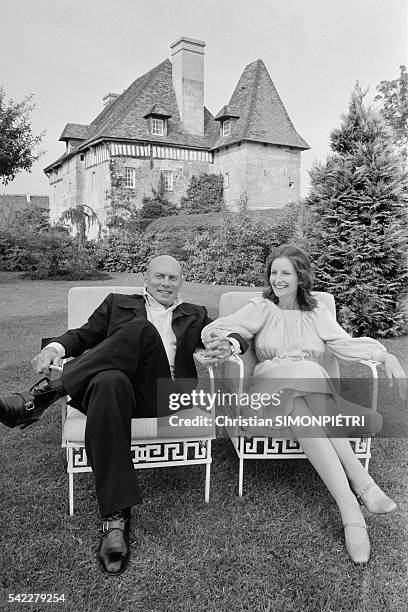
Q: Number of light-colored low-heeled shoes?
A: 2